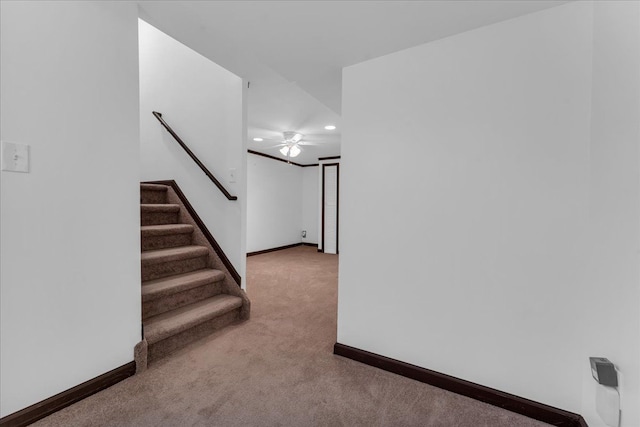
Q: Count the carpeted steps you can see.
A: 6